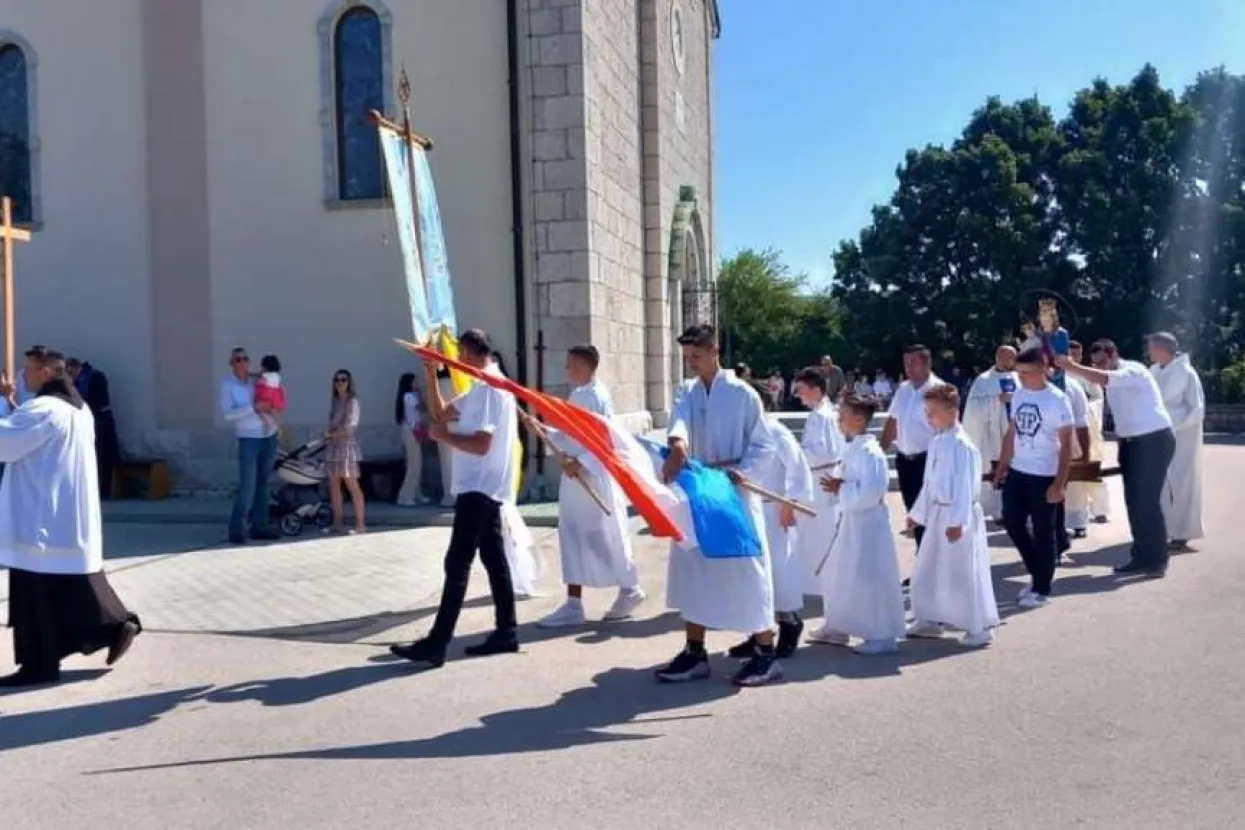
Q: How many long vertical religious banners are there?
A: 1